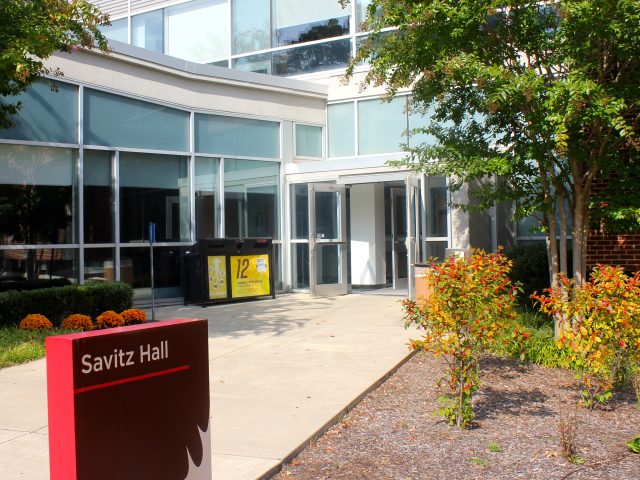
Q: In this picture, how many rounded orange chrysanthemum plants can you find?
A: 4